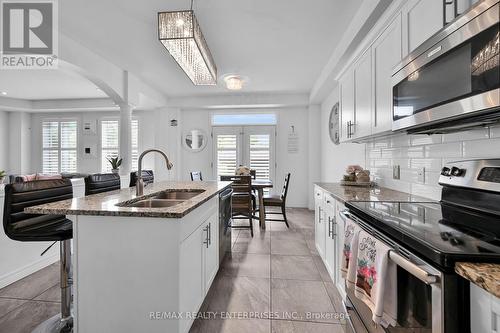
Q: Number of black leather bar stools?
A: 3